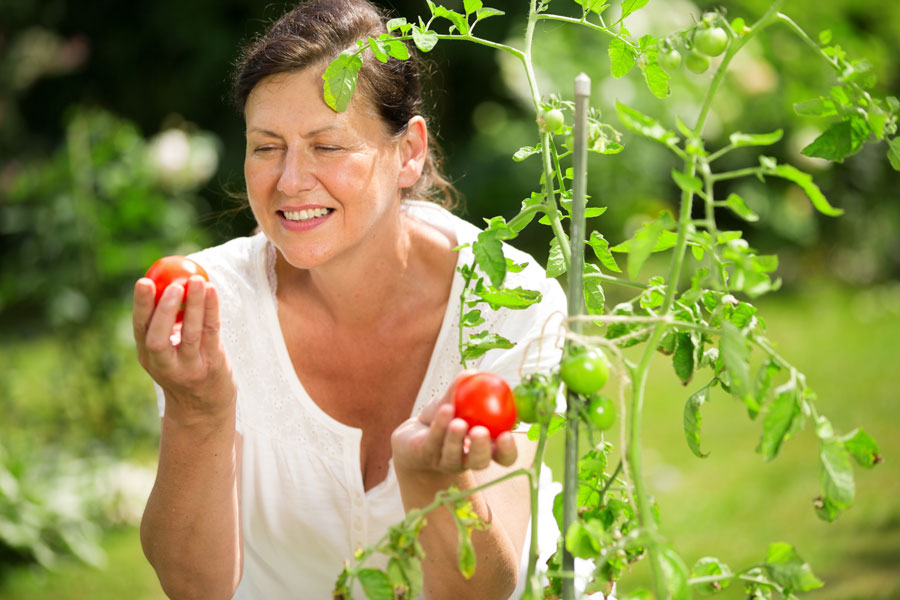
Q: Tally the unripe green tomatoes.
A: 7